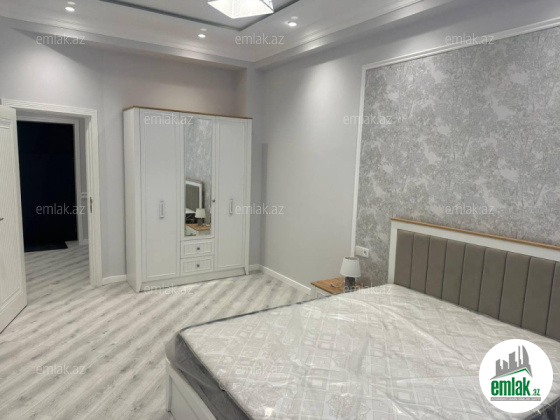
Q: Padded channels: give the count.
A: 9